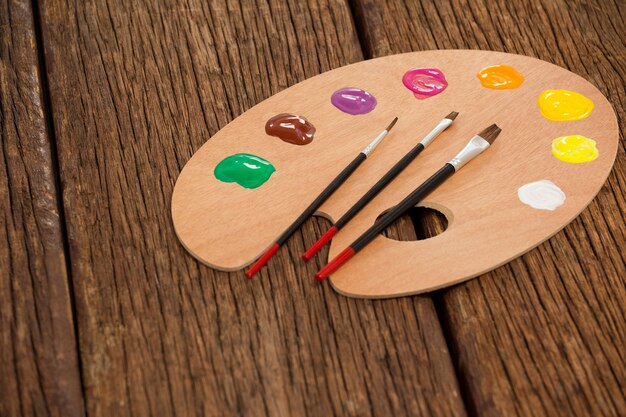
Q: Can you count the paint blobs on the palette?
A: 8